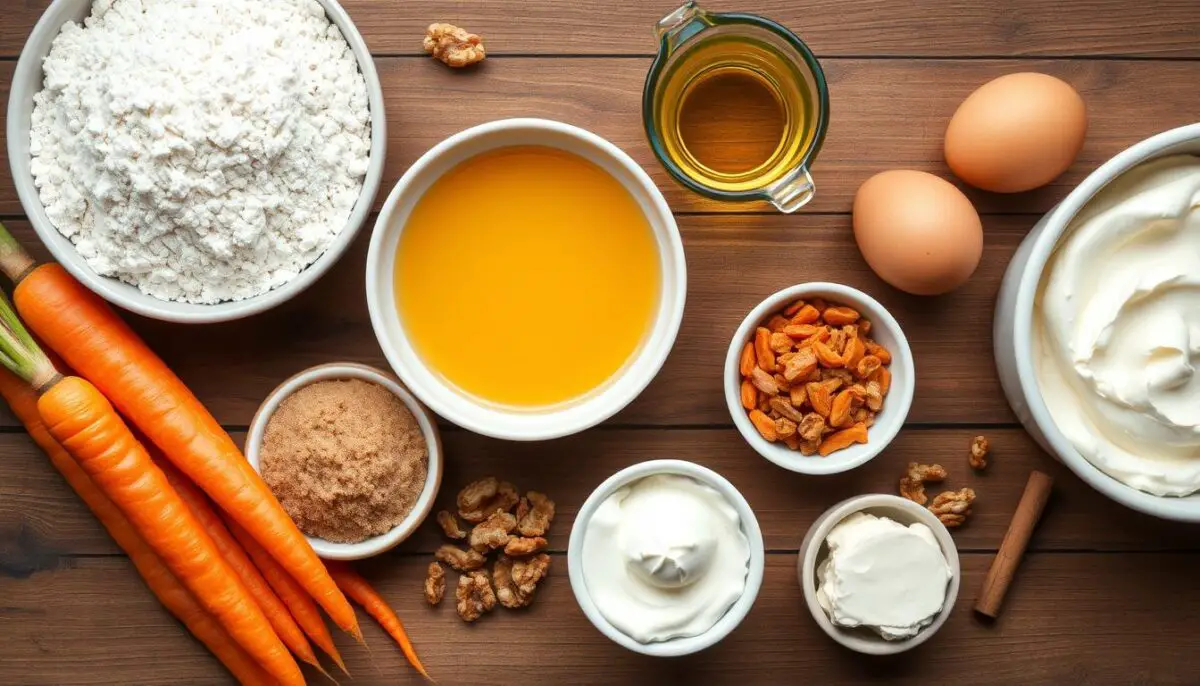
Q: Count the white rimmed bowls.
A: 7